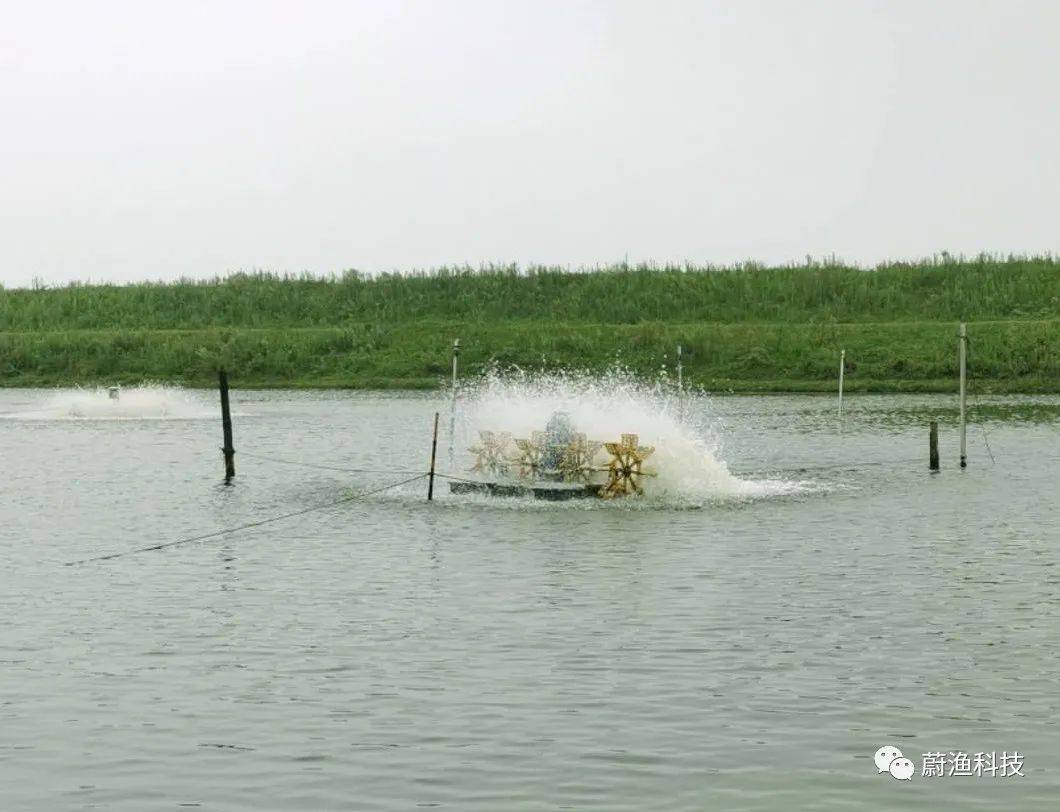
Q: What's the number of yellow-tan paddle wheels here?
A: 4